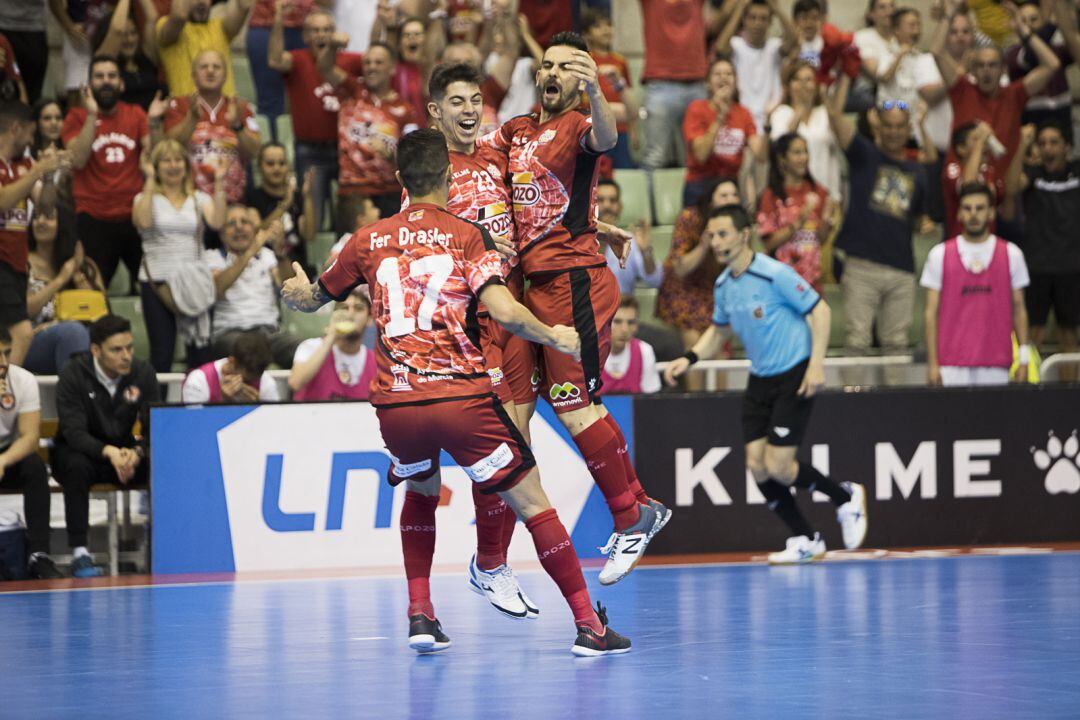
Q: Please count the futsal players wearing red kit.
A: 3